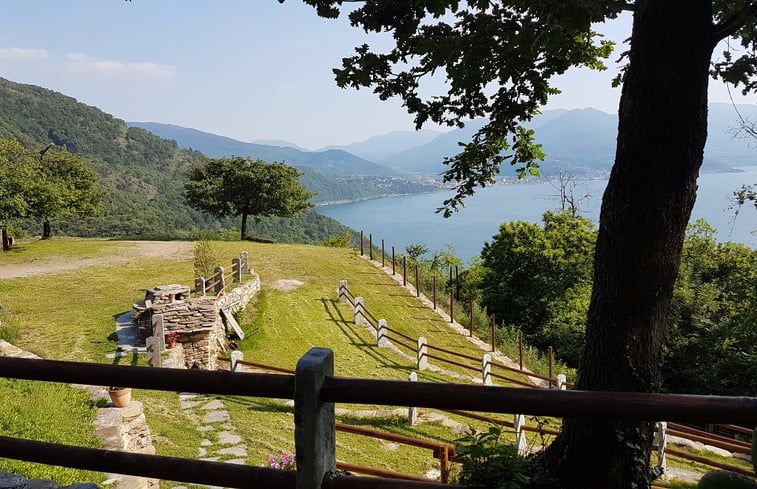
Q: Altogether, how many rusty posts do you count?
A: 12